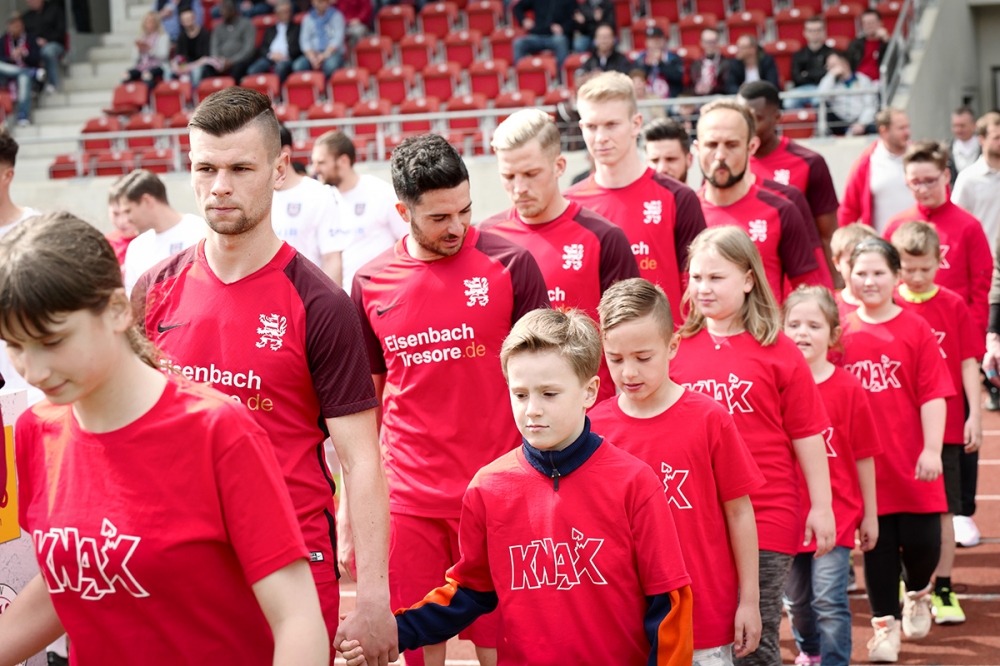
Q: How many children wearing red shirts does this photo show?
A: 9